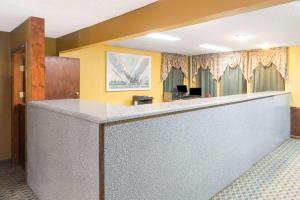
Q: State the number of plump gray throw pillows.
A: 0